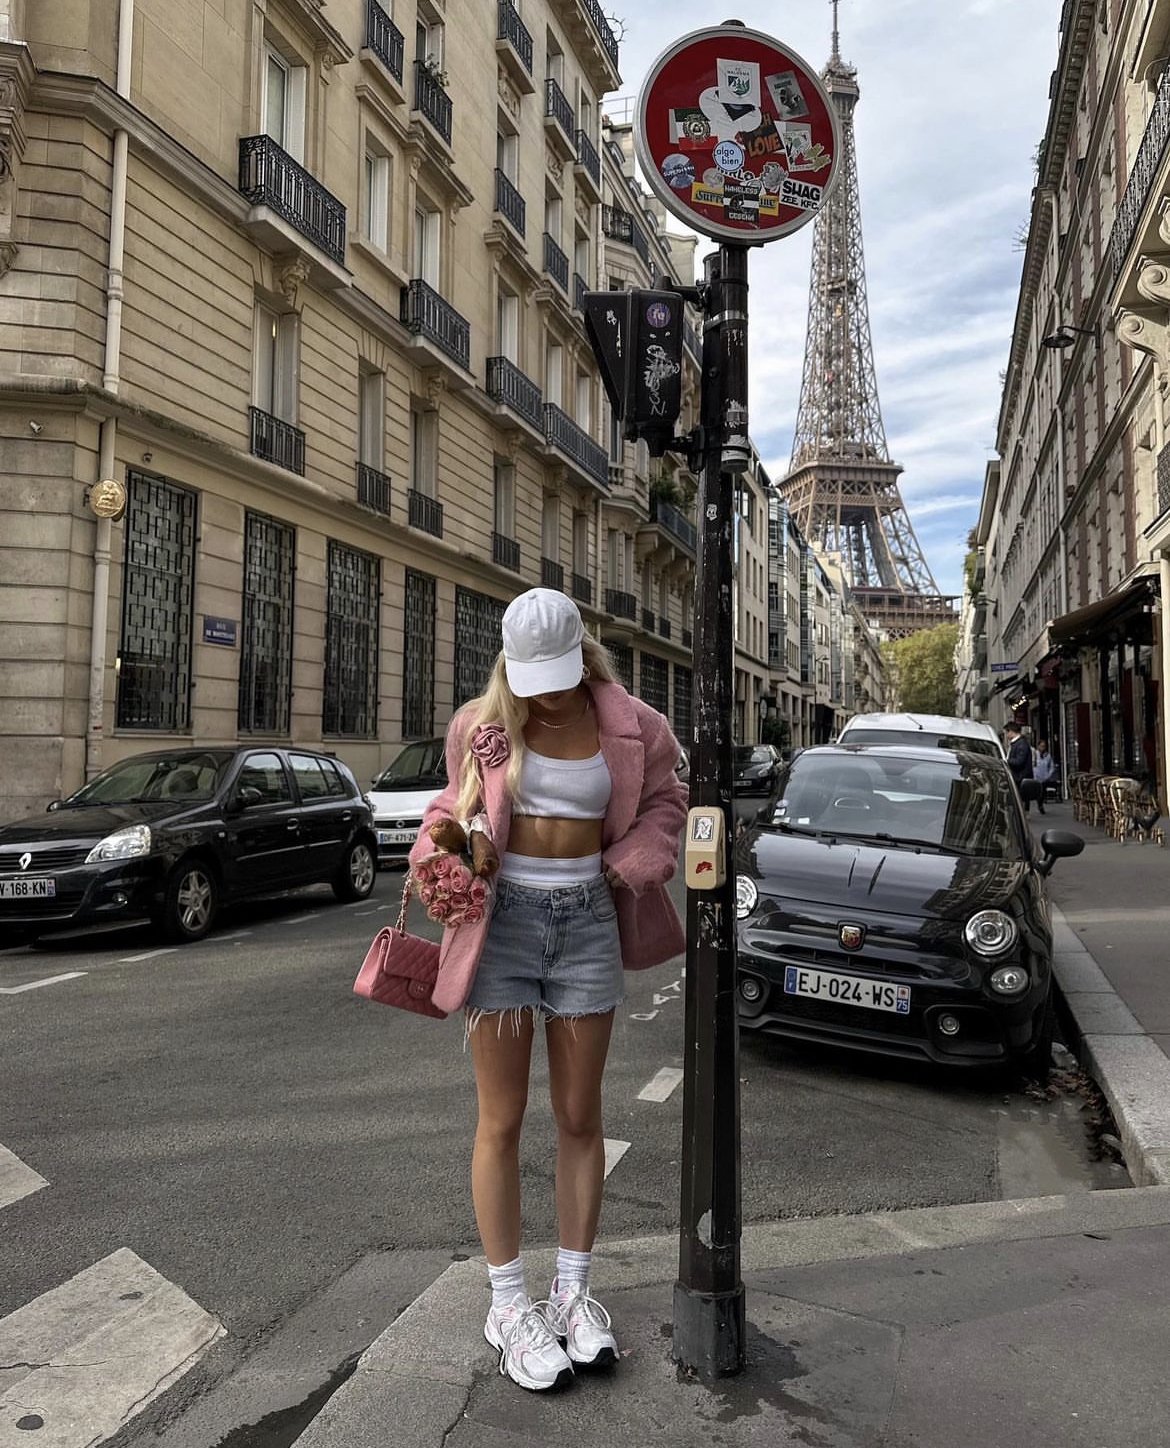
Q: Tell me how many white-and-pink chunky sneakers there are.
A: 2